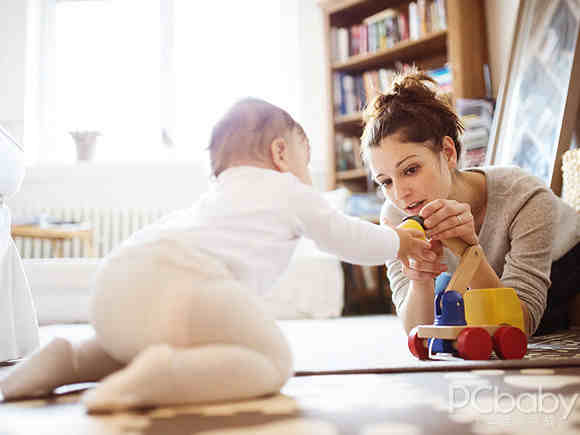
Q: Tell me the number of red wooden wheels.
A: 3